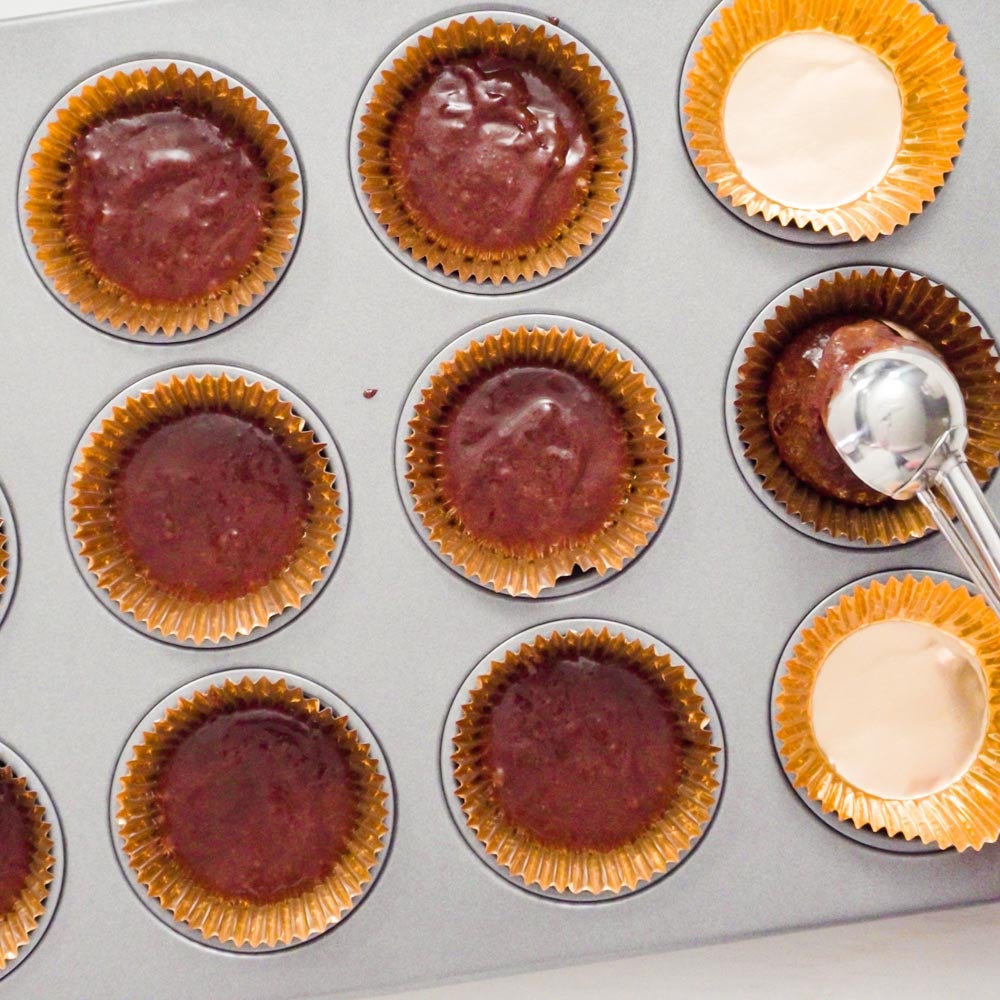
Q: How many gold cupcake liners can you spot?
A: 11